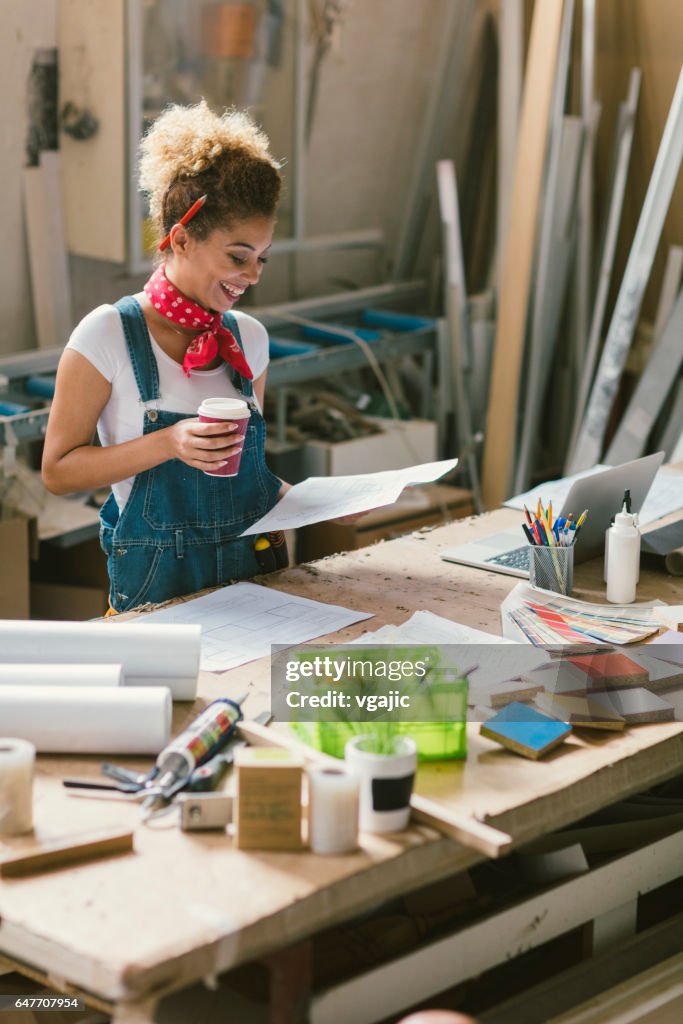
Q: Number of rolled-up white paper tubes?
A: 3